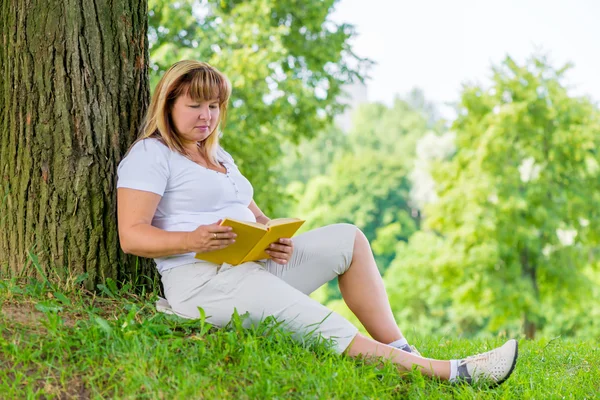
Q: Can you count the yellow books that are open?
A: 1